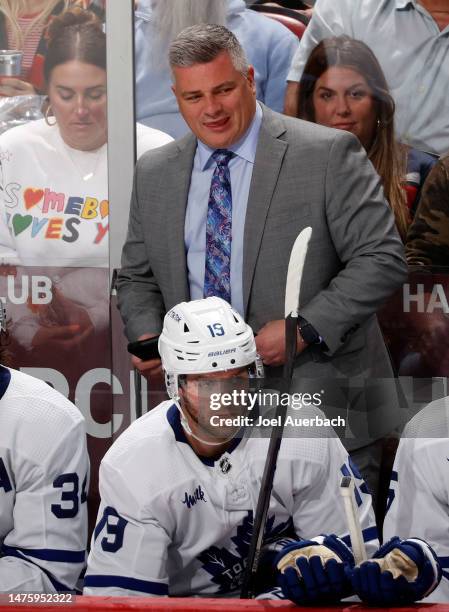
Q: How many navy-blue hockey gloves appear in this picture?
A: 2